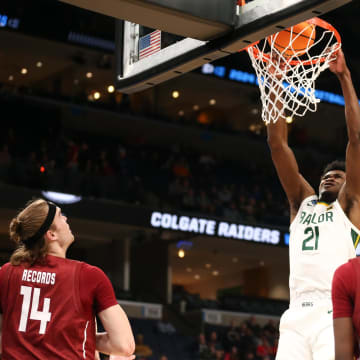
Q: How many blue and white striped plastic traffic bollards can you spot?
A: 0